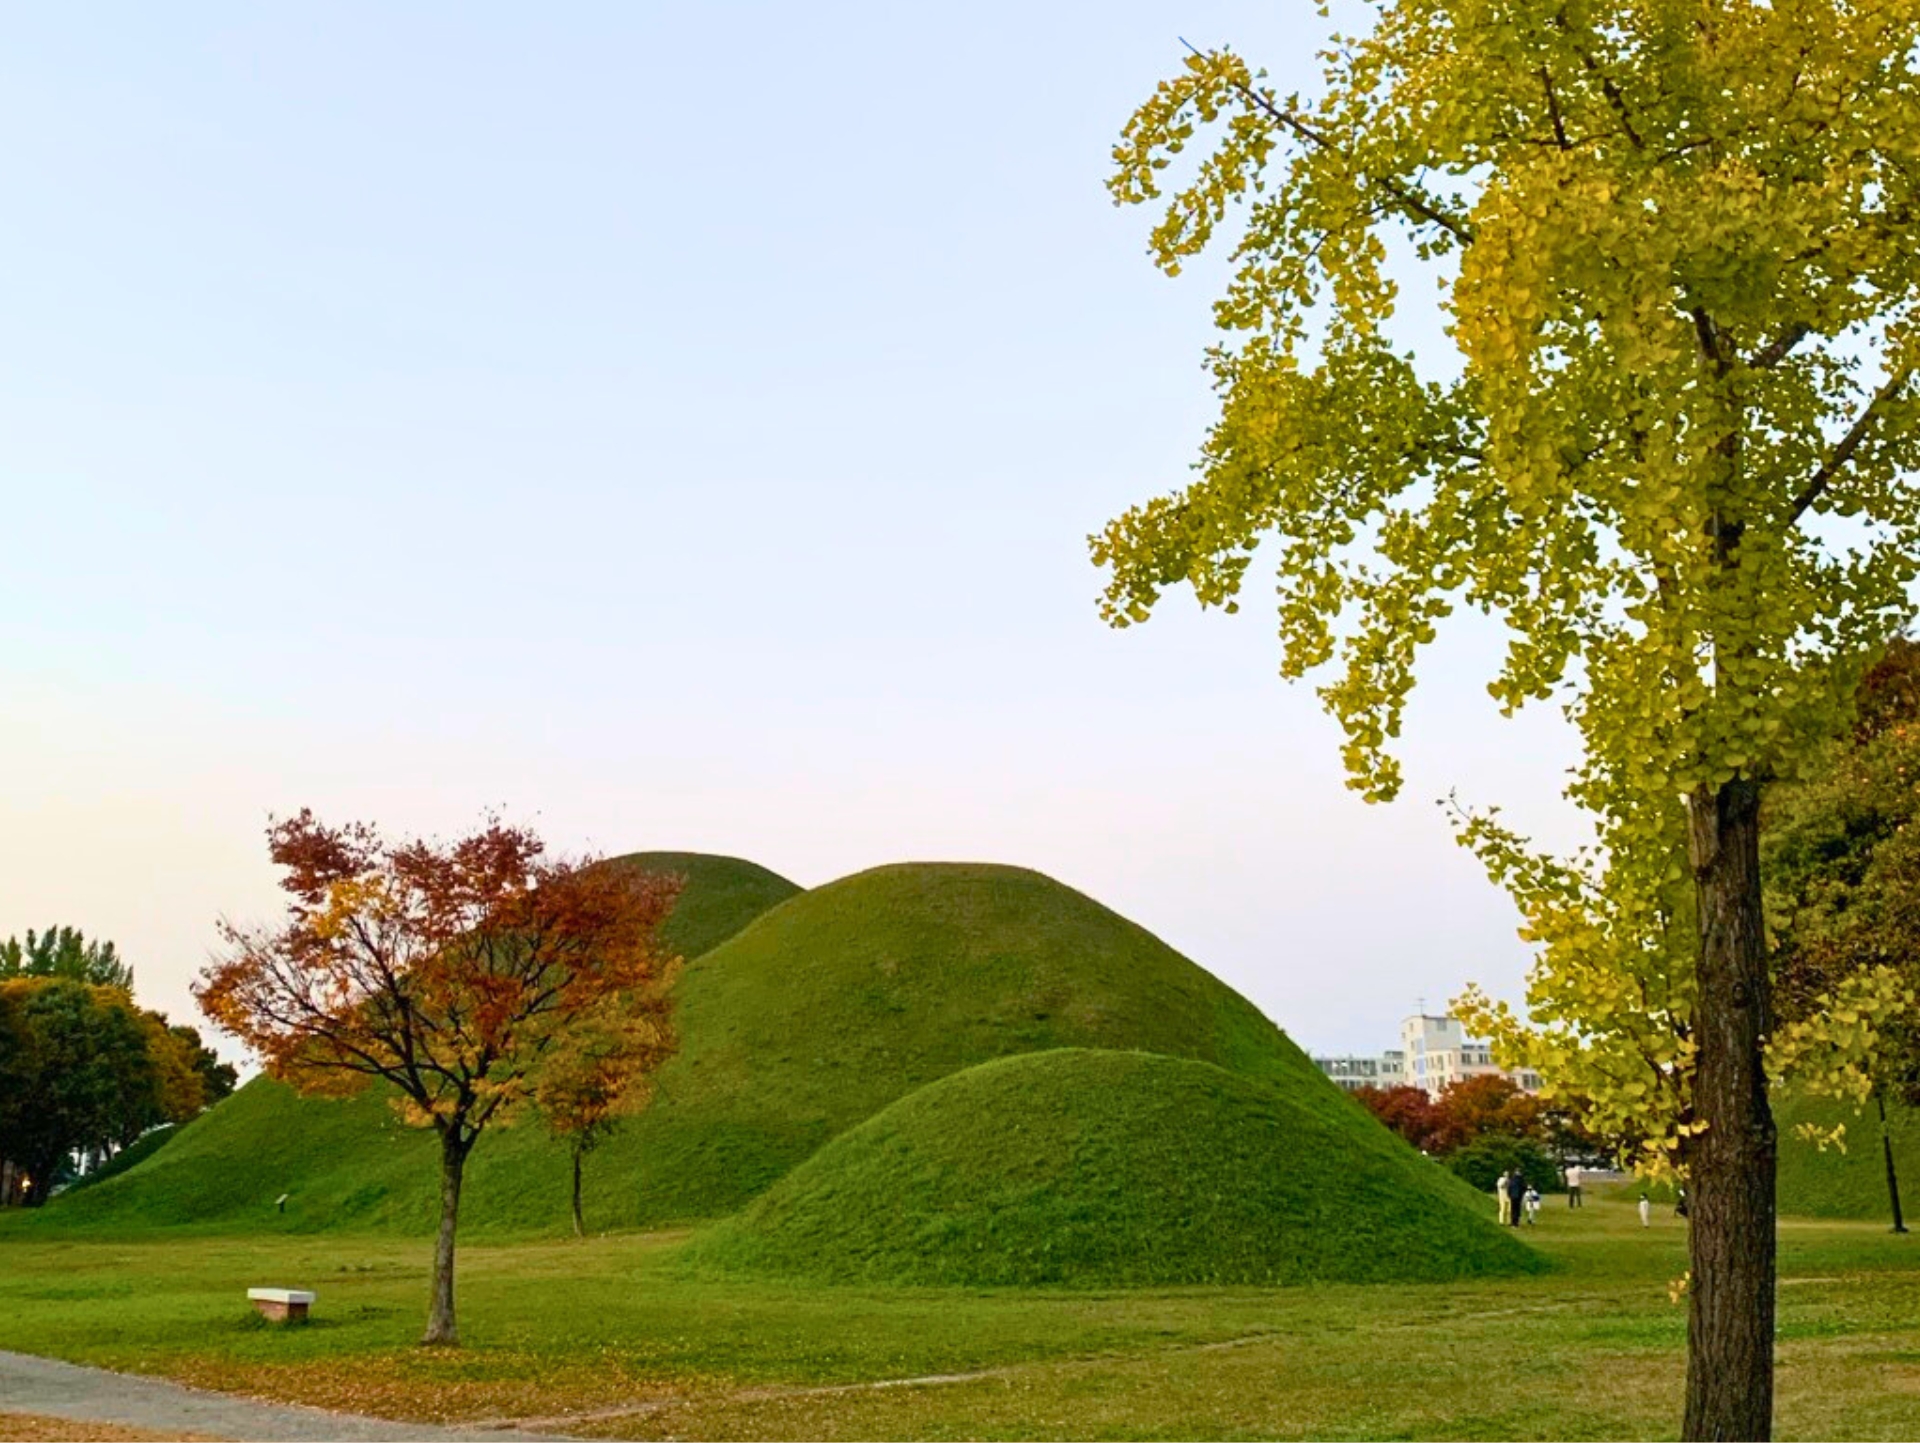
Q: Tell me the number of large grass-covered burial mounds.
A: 3